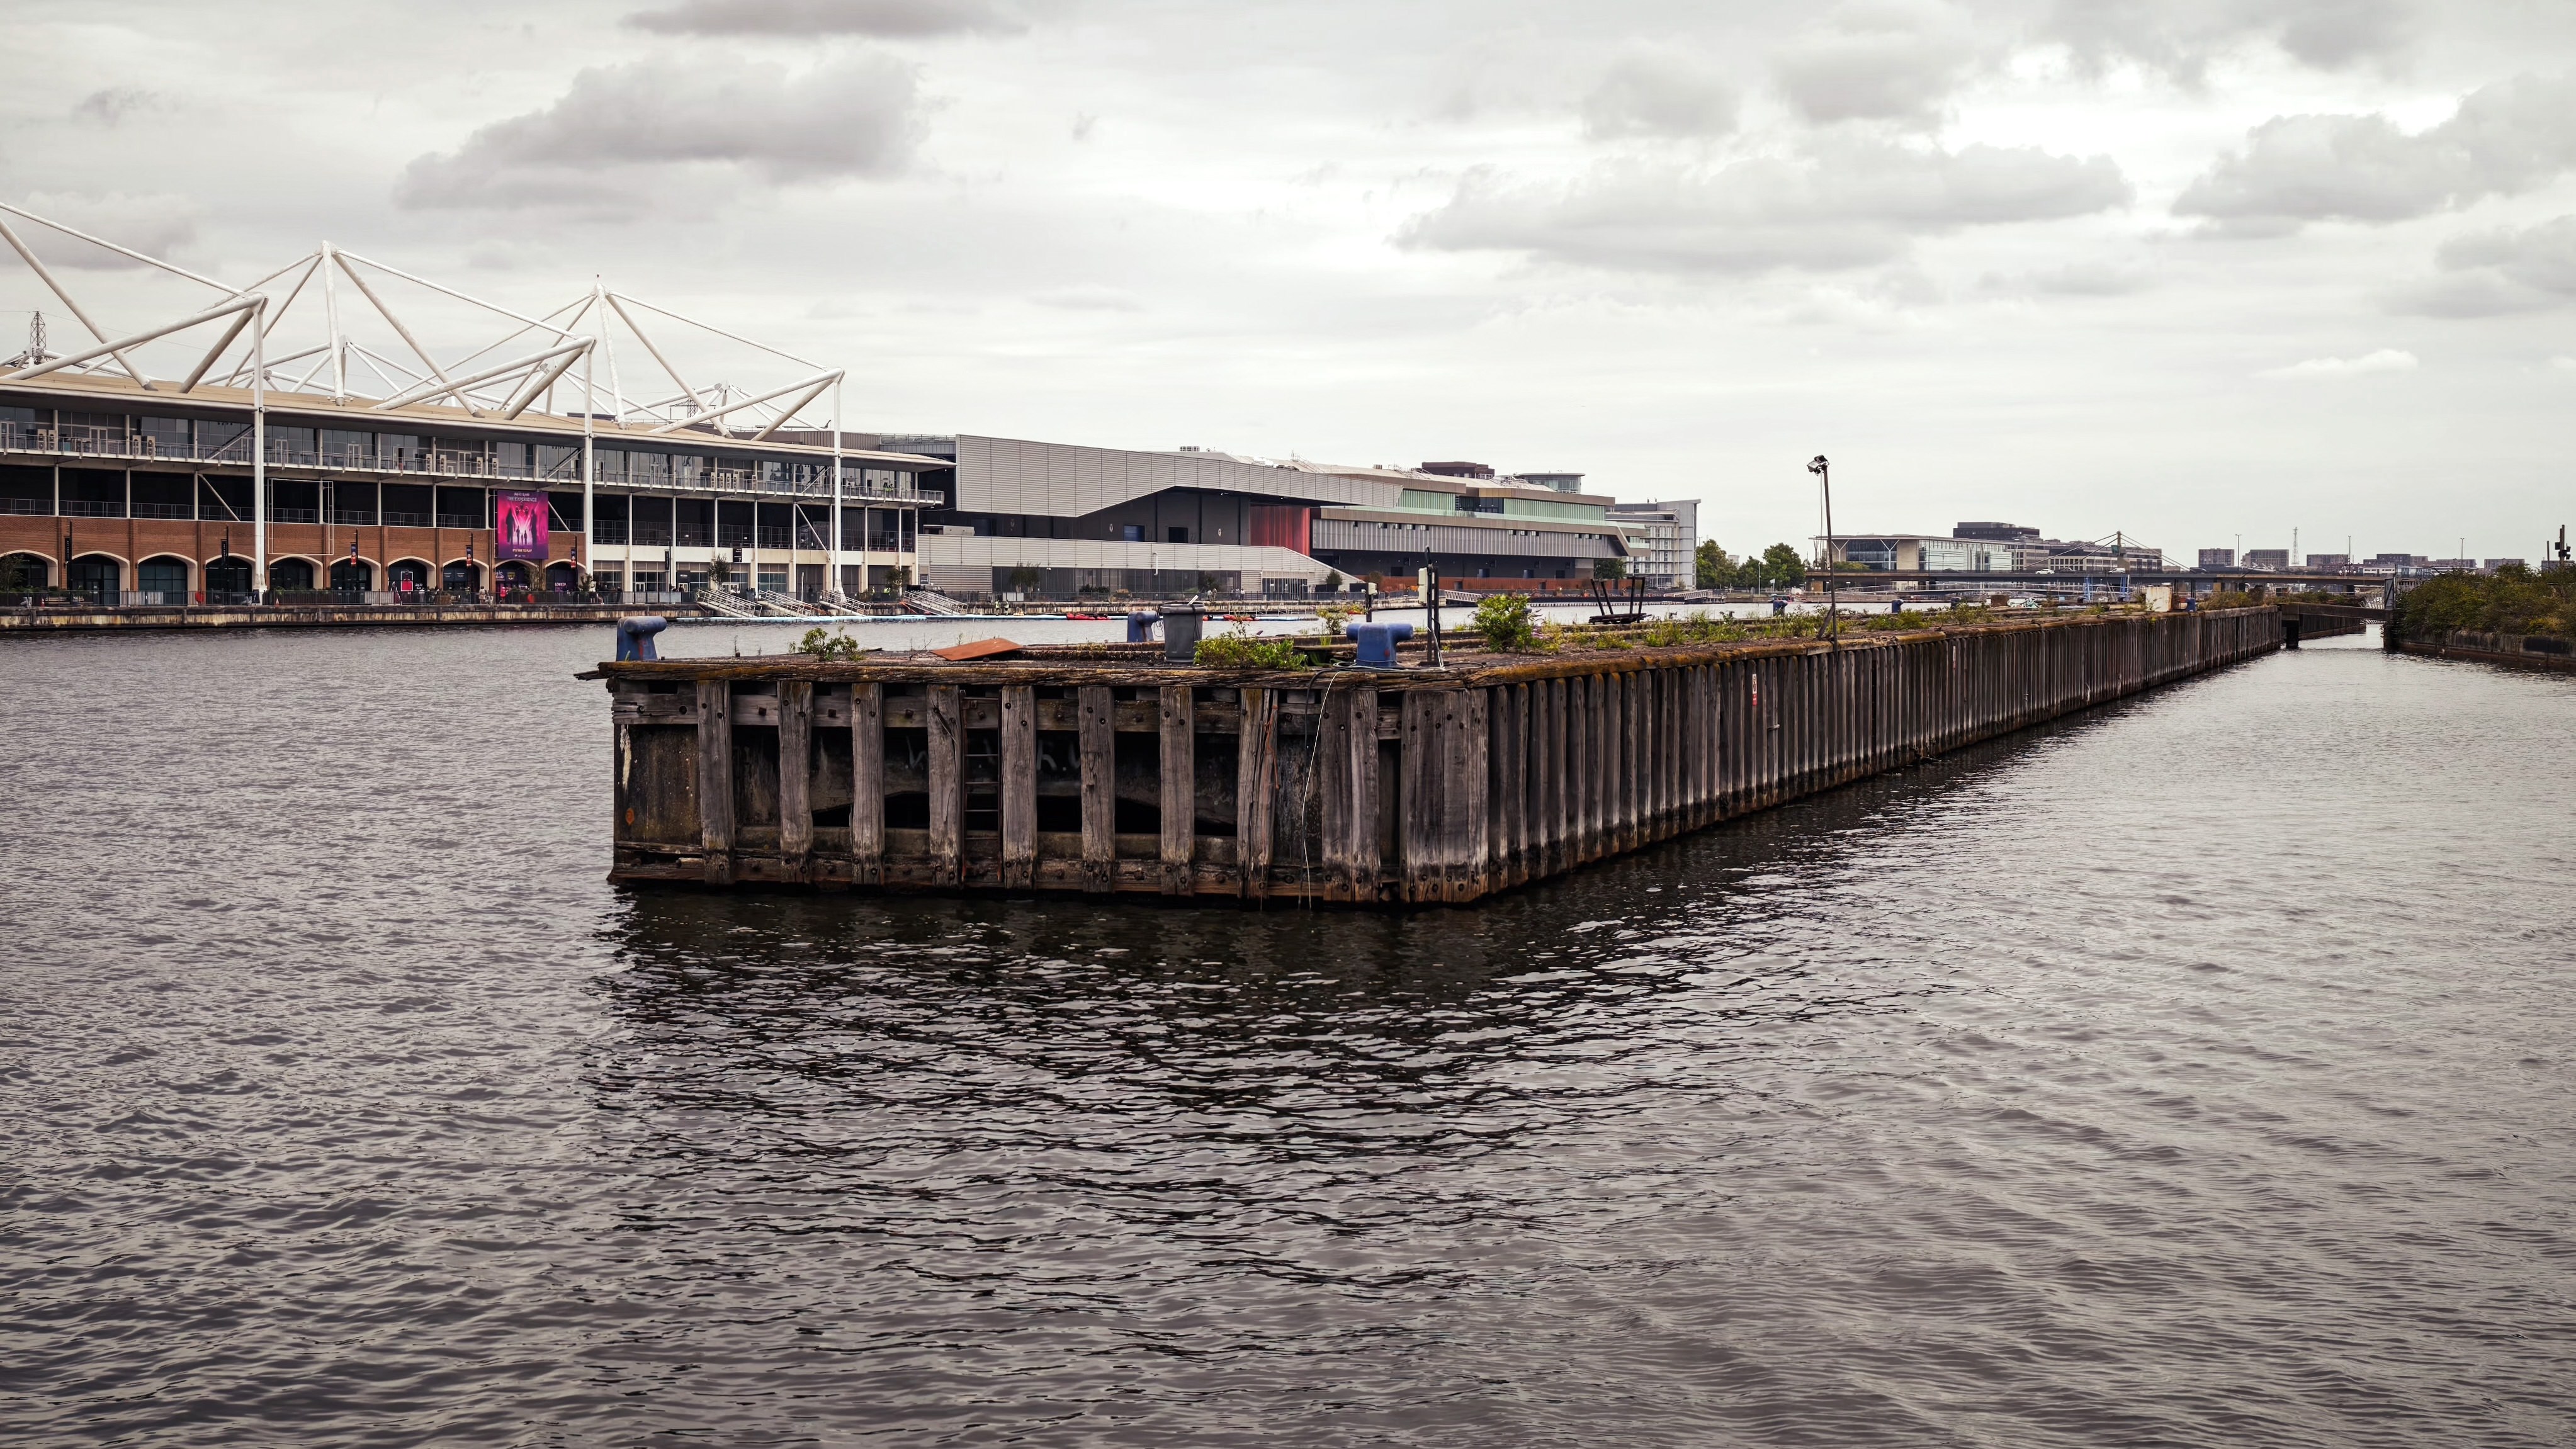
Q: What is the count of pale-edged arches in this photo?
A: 10